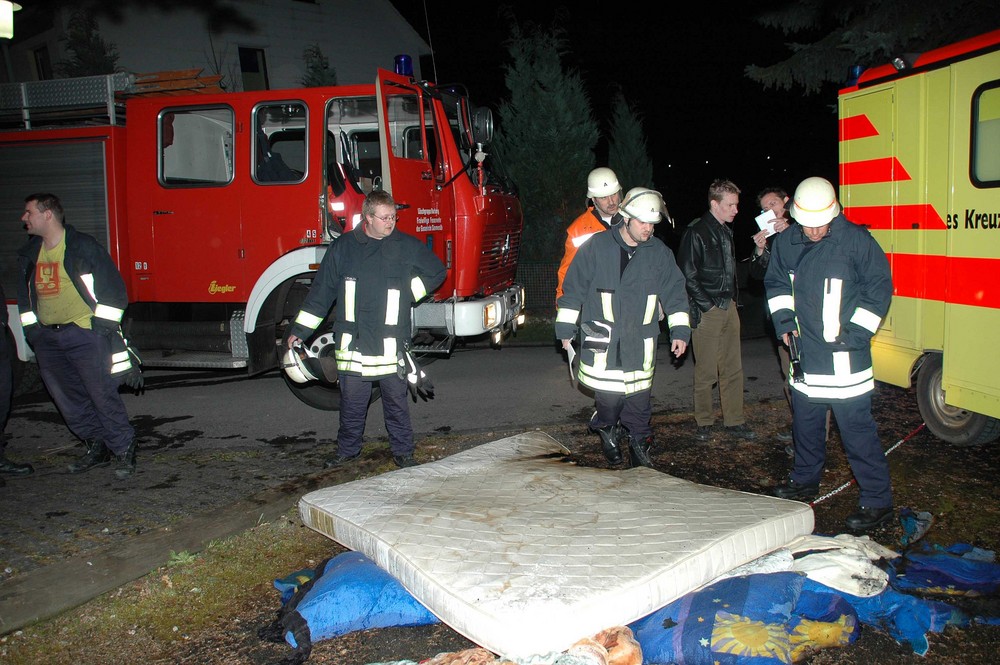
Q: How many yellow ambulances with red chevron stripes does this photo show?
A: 1